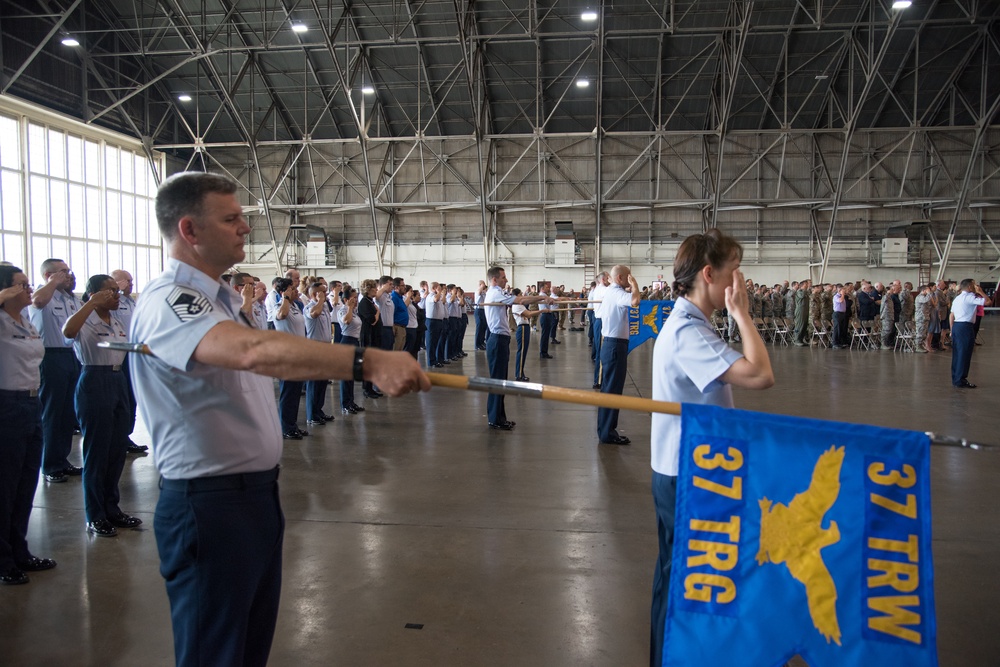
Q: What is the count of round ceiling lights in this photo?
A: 7